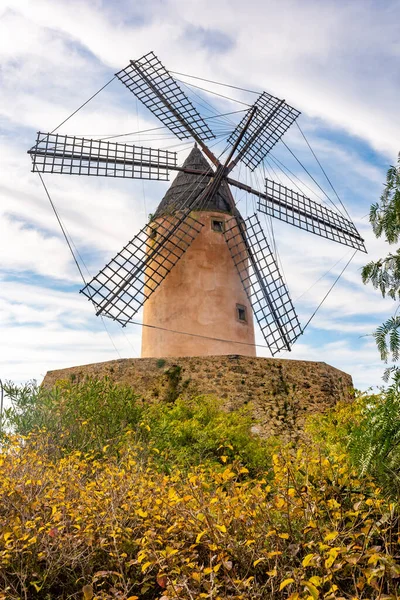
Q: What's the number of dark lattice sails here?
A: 6